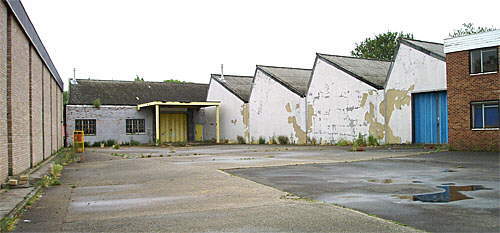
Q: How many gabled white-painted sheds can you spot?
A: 4